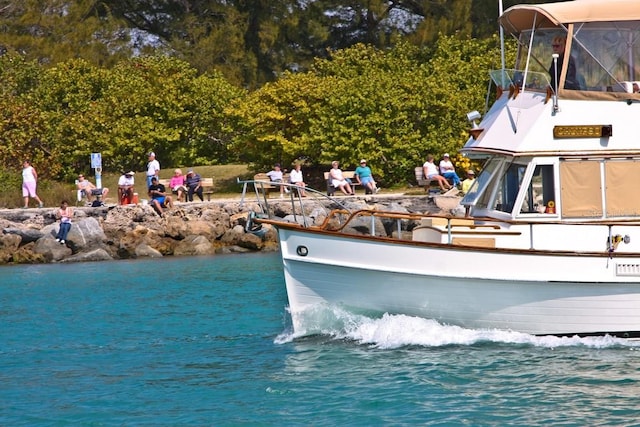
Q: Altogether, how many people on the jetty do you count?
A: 15